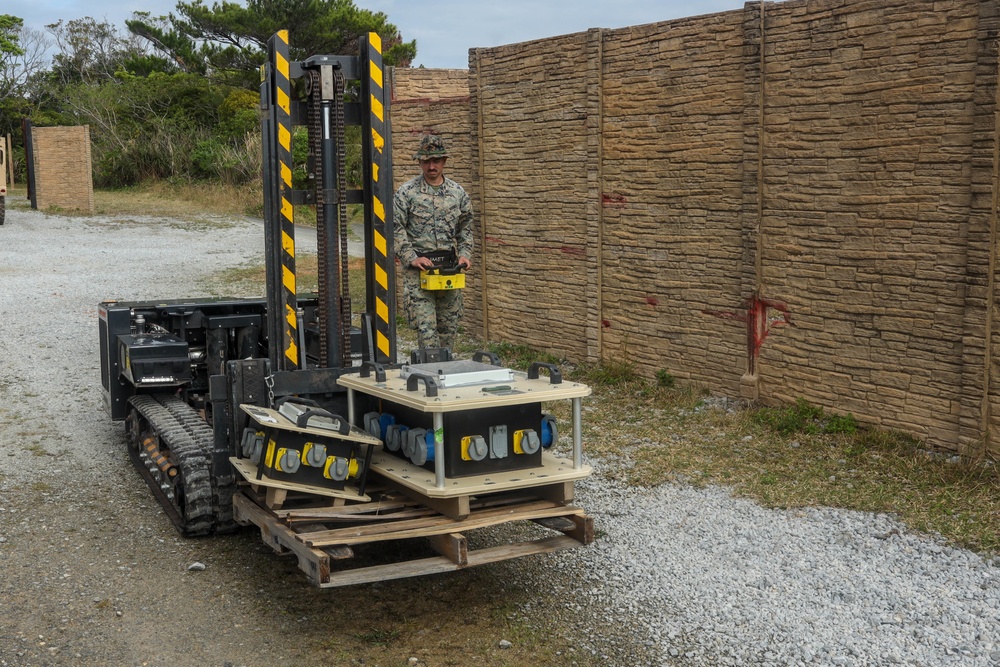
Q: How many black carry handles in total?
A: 6